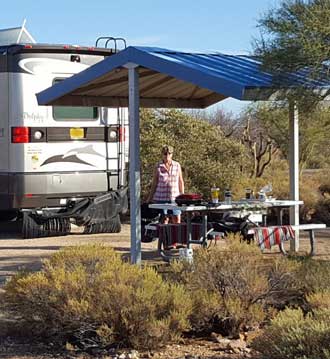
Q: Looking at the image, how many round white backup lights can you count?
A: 2